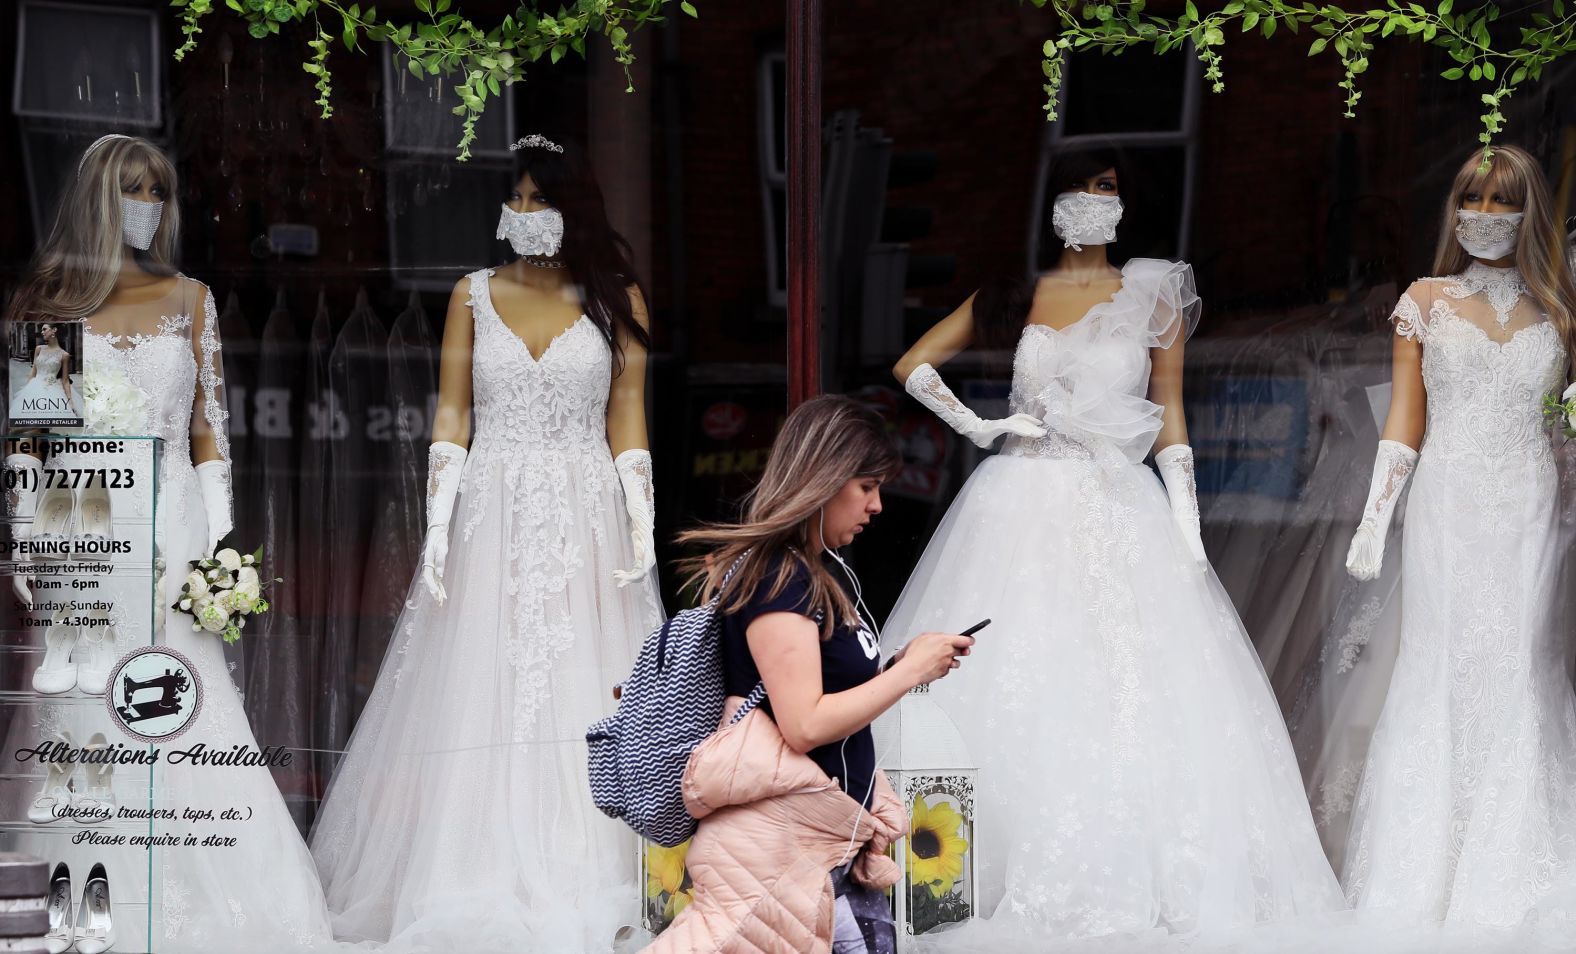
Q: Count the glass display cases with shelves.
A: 1